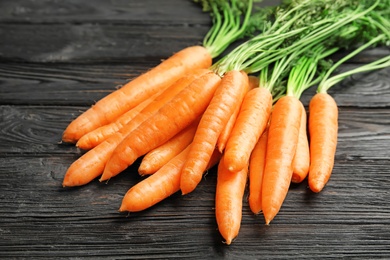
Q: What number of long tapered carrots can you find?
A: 14